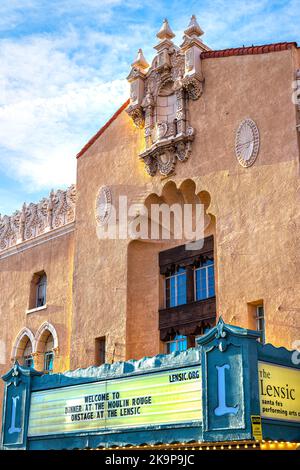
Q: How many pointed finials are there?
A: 3